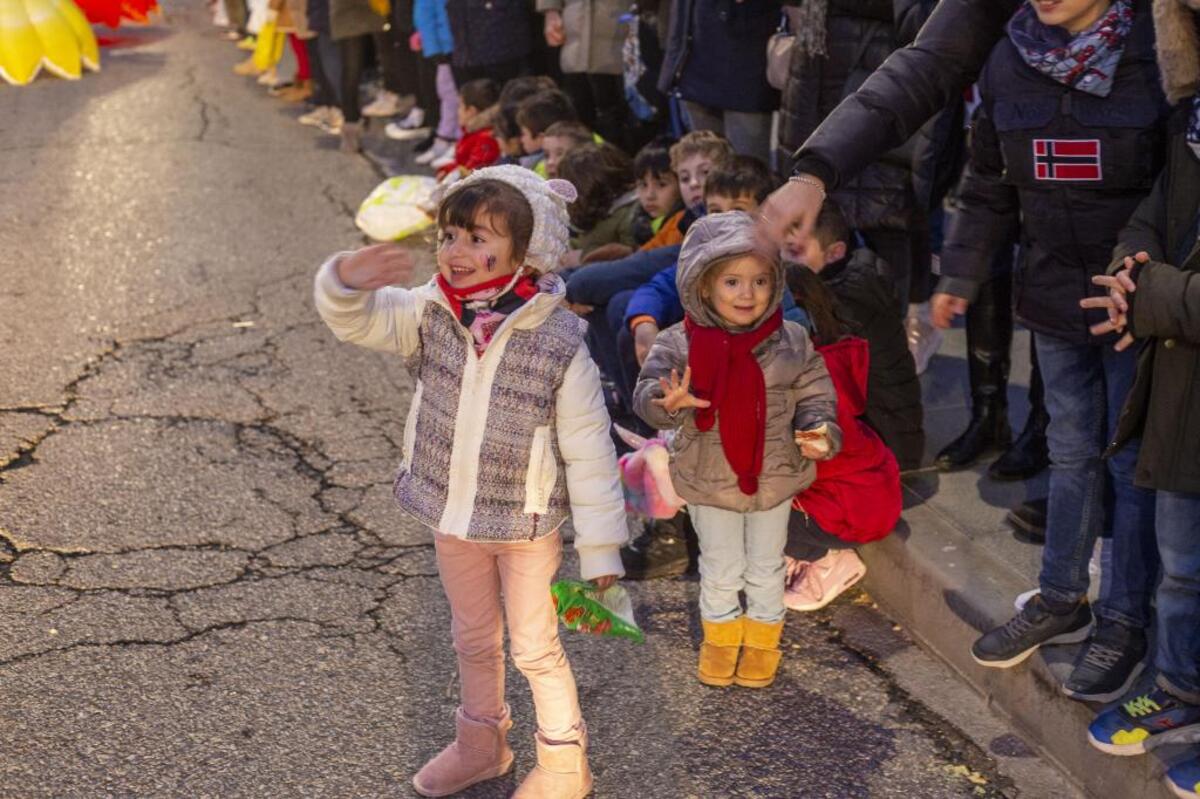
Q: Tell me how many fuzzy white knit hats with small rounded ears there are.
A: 1